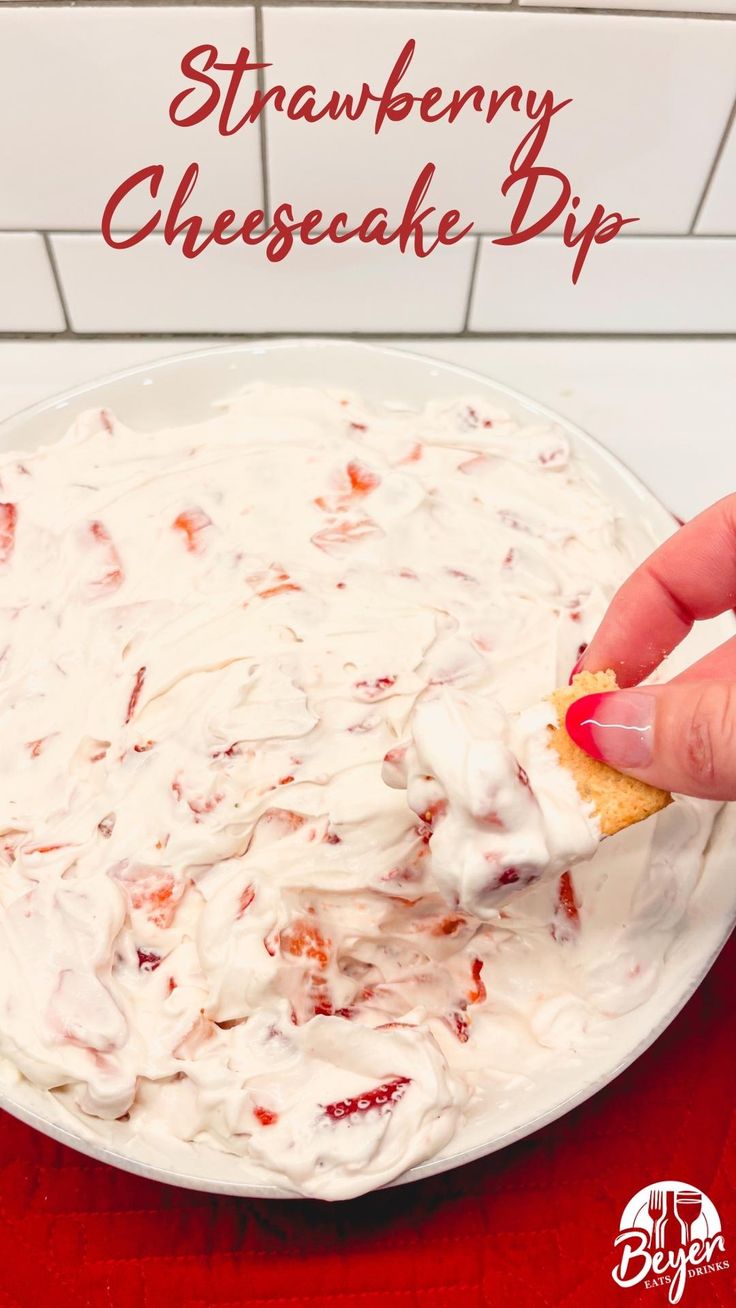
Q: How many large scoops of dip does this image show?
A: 1